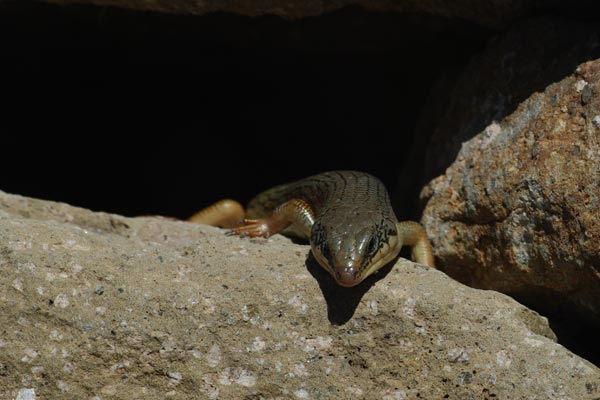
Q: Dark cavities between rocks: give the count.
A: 2